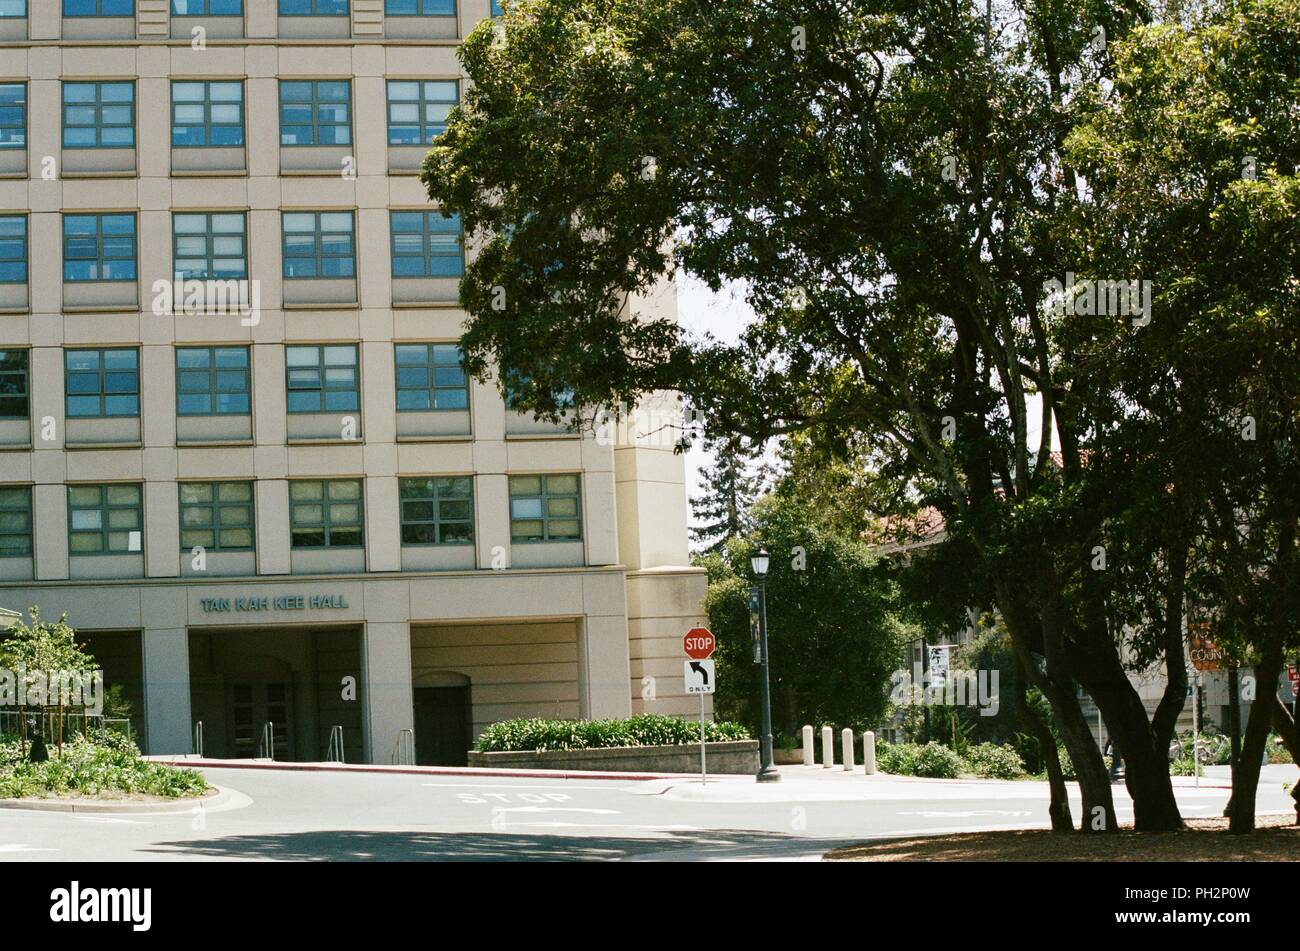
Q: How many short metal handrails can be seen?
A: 4